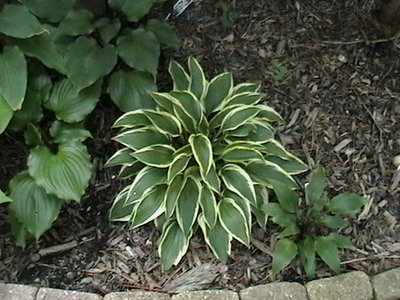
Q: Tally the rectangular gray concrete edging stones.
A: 7